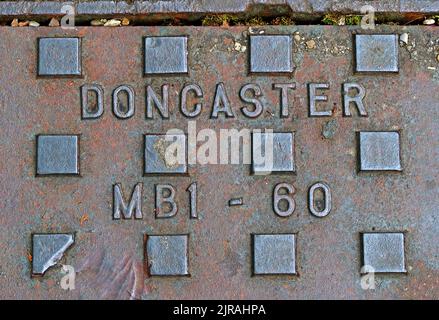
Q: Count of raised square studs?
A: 12